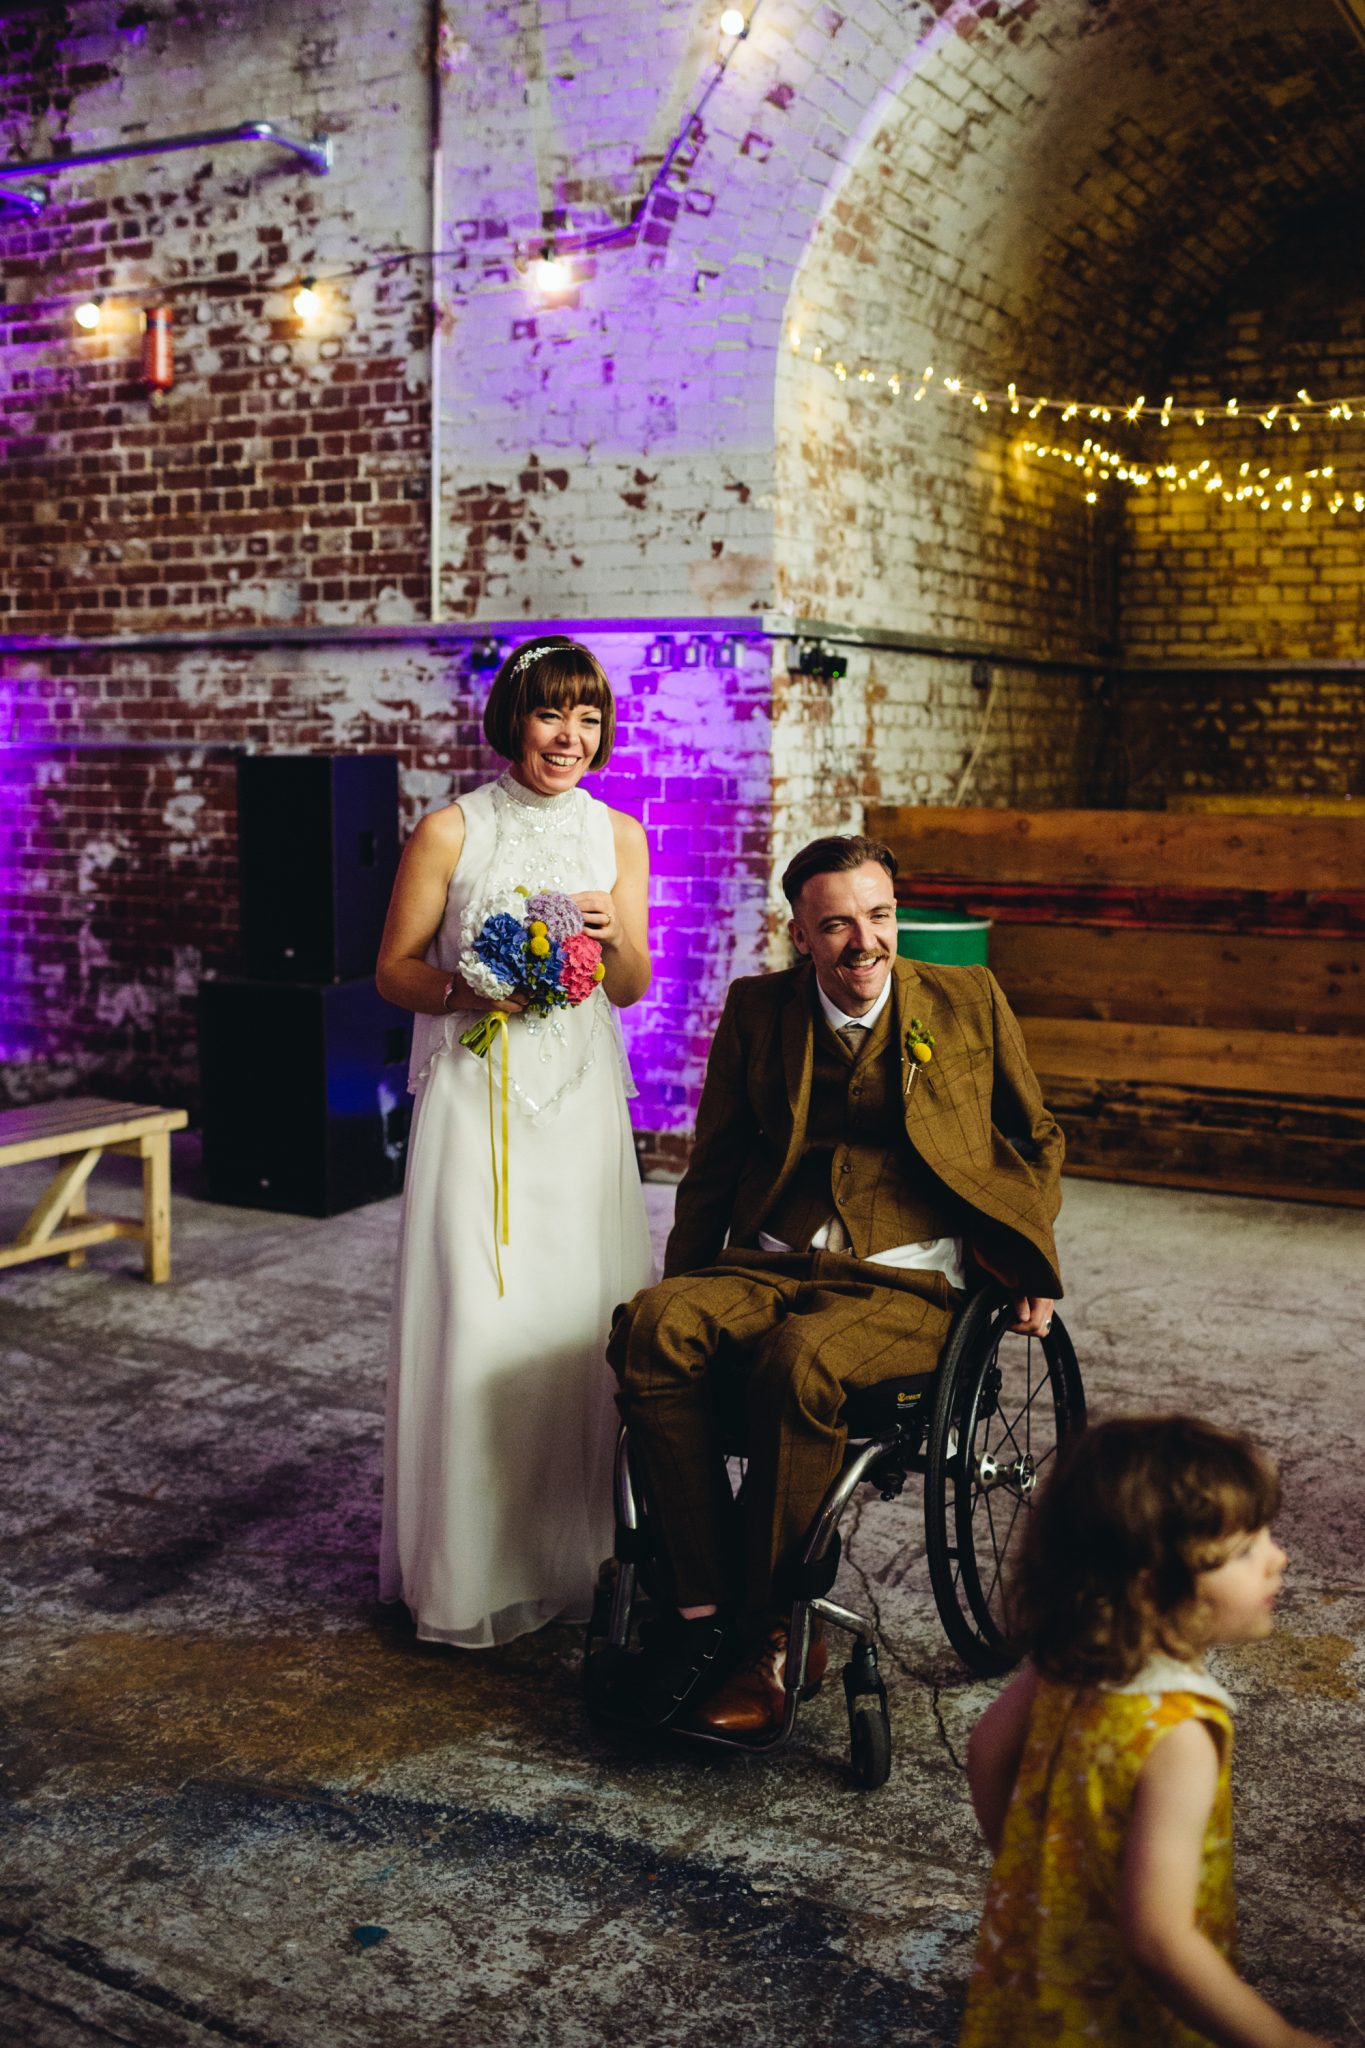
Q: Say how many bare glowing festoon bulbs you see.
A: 4